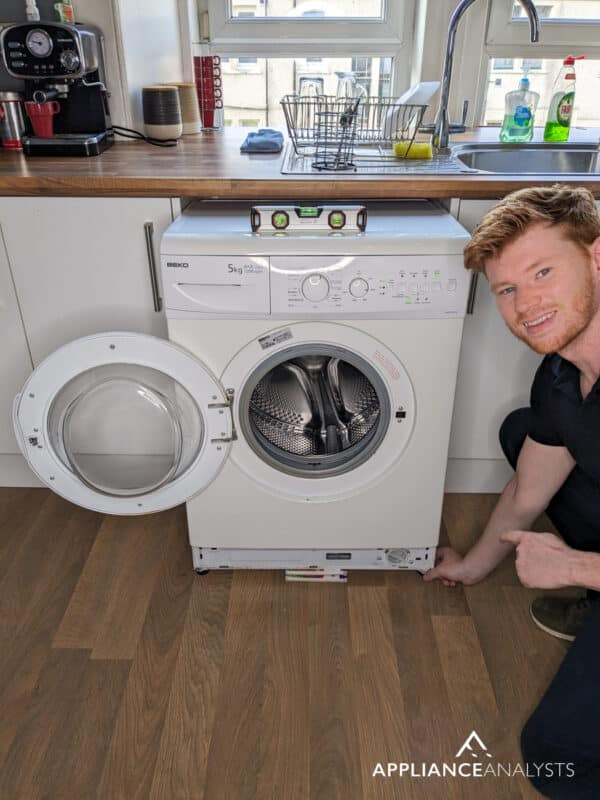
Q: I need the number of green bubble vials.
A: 3